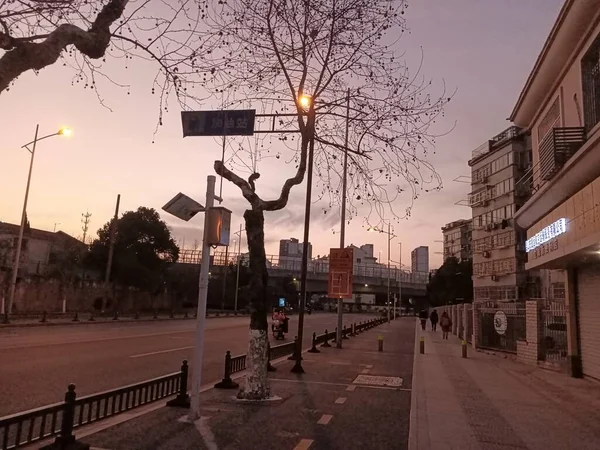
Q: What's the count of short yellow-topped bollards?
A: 3